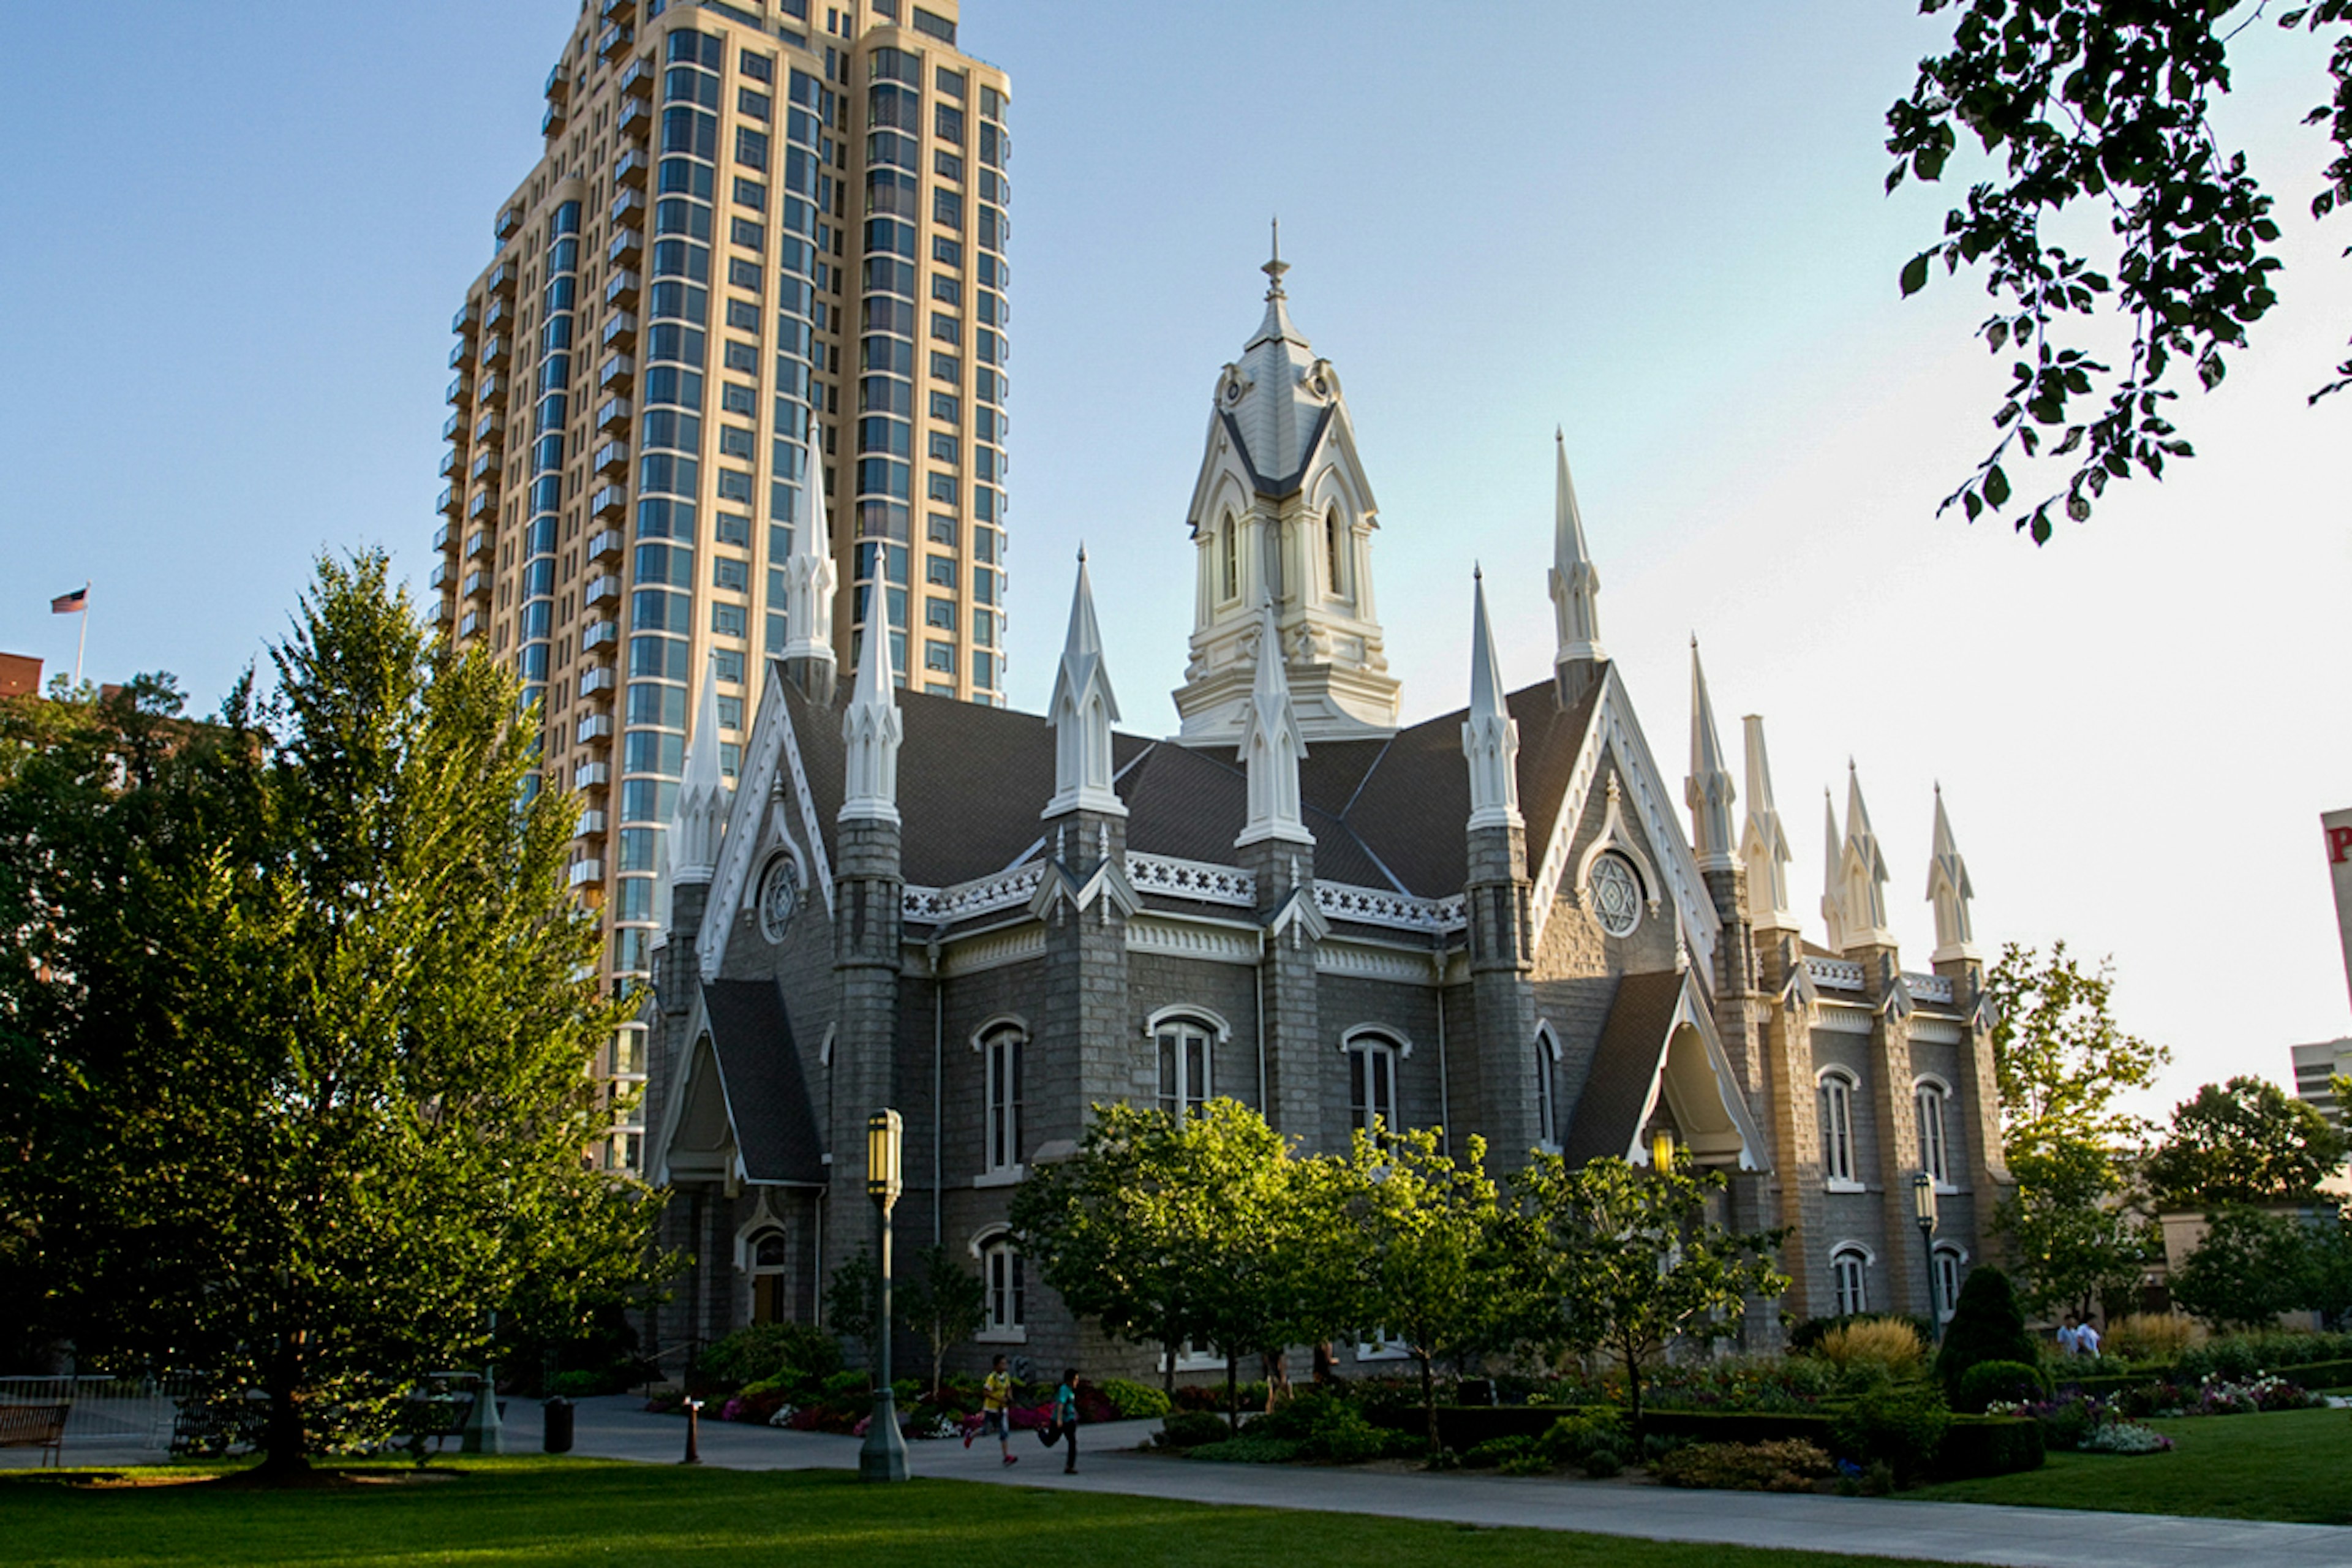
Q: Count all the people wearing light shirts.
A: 2